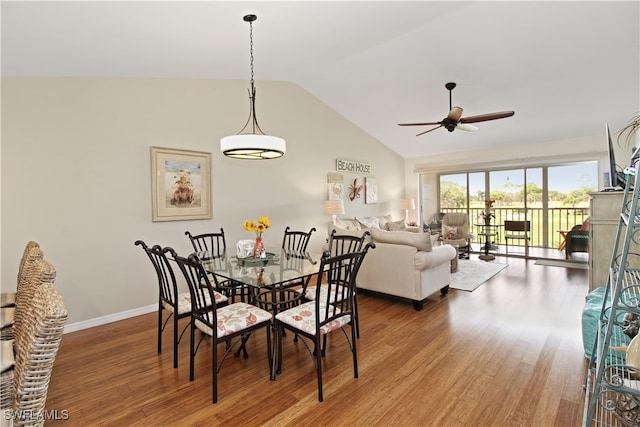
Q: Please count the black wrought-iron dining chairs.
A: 6